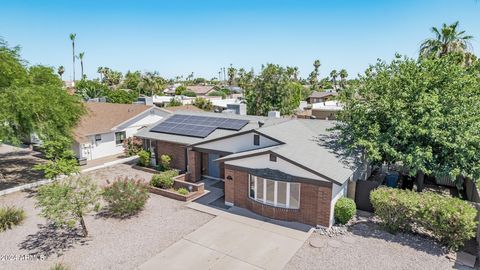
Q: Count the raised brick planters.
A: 2